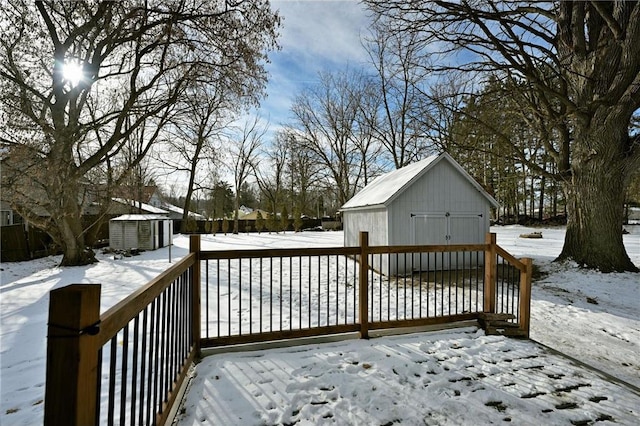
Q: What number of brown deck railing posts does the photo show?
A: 5